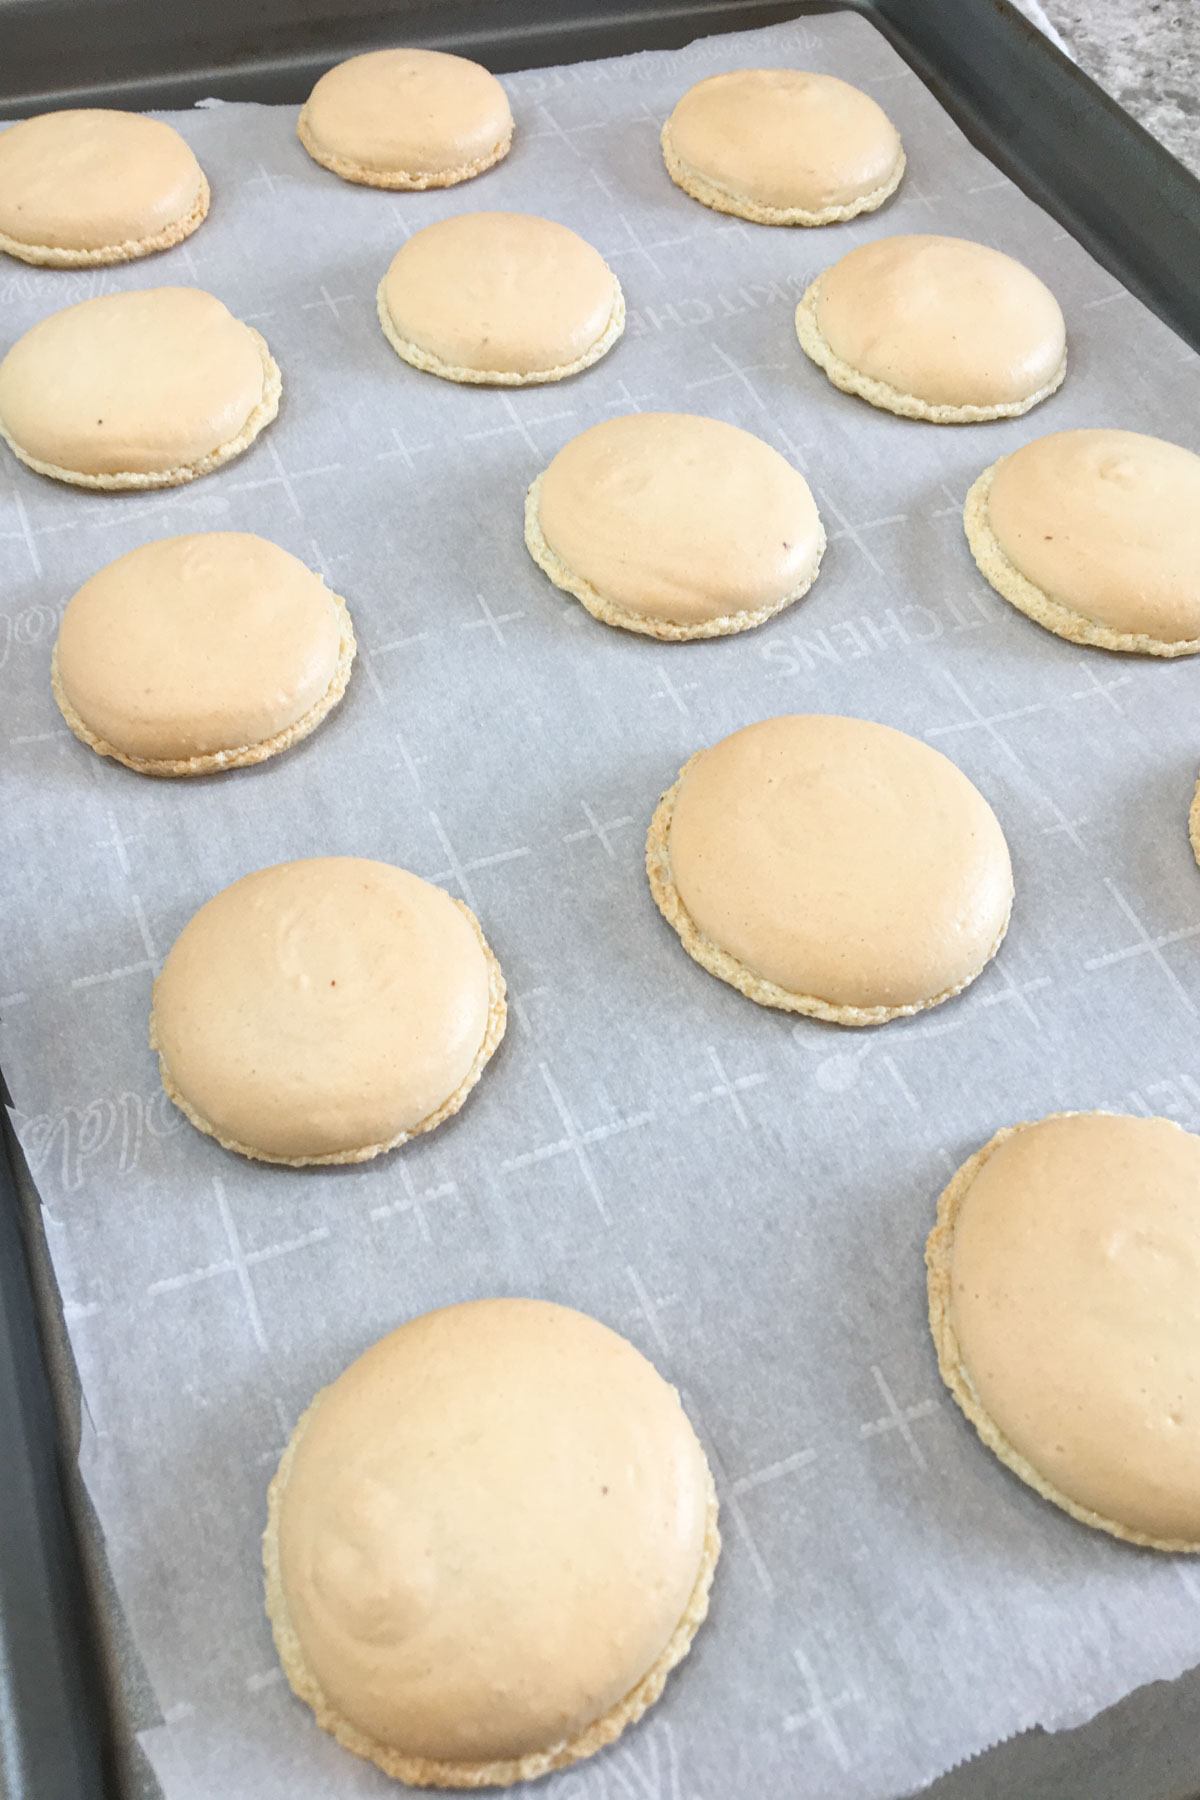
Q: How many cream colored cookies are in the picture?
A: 14